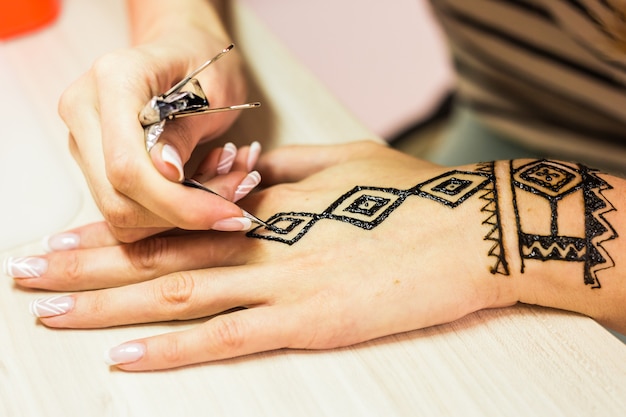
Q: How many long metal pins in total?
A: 2